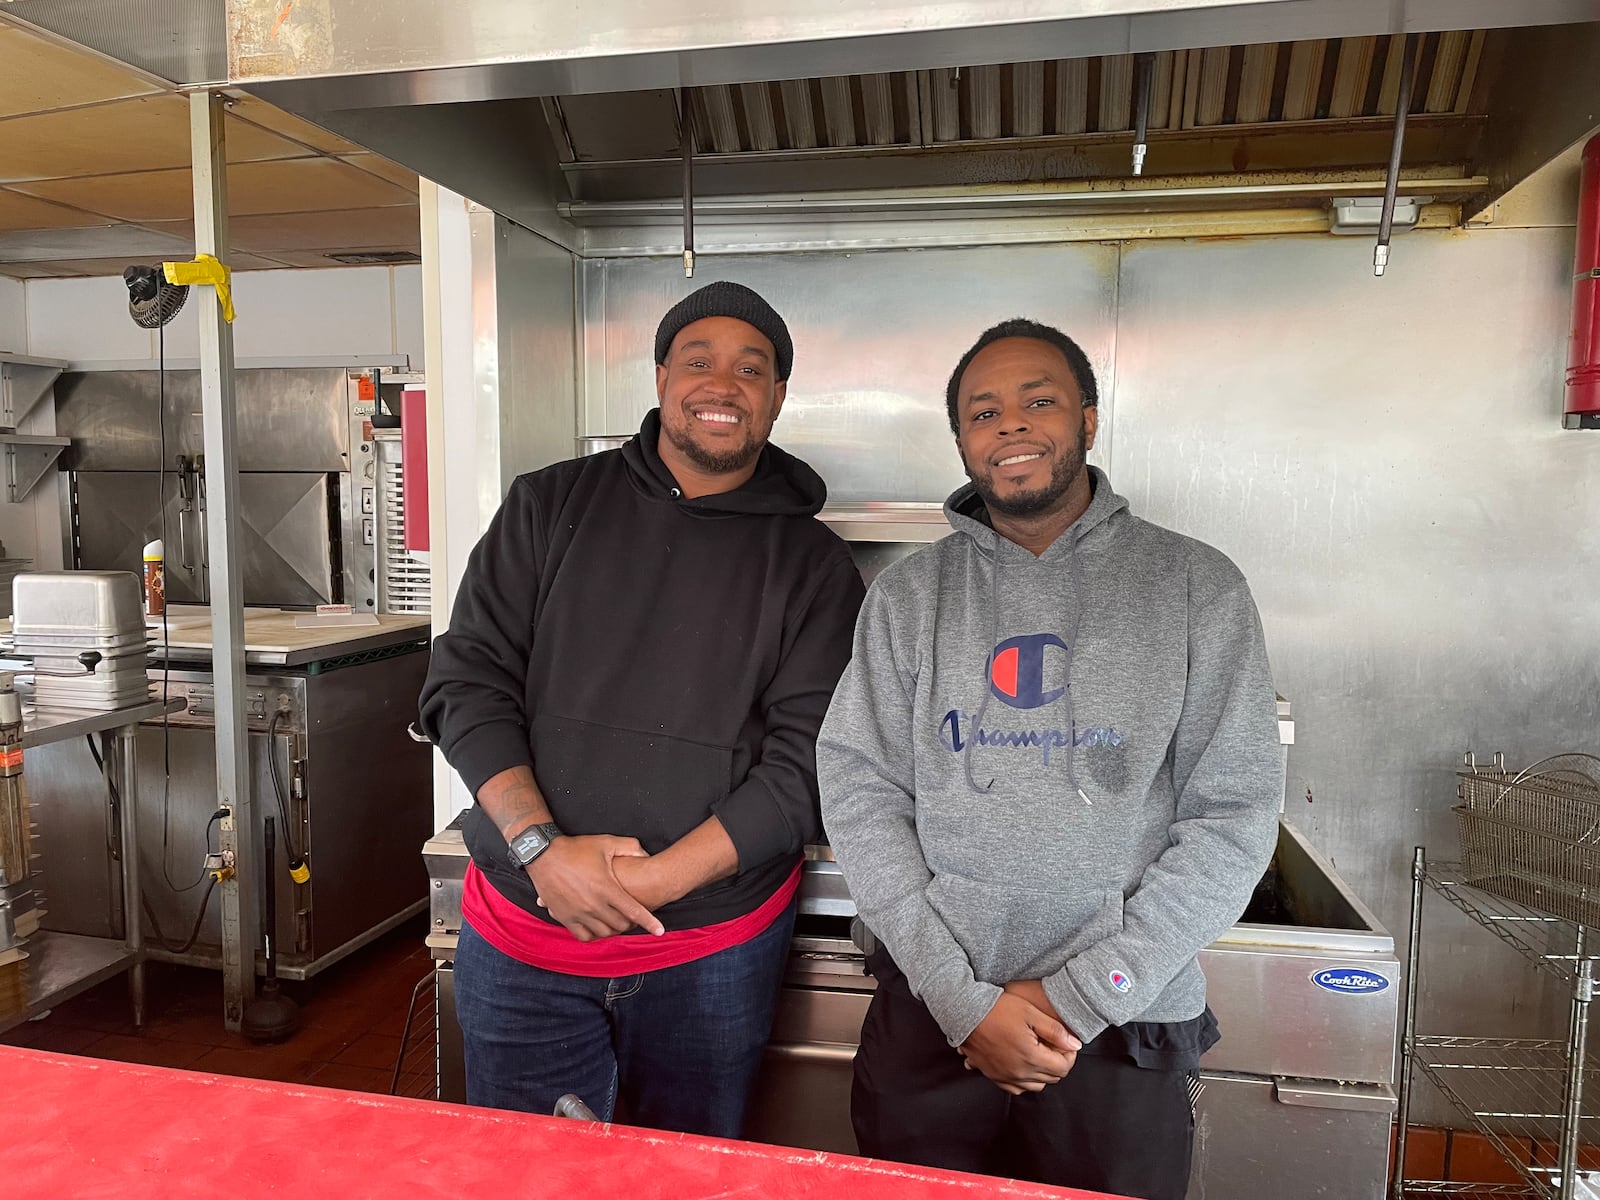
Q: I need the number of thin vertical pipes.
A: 3